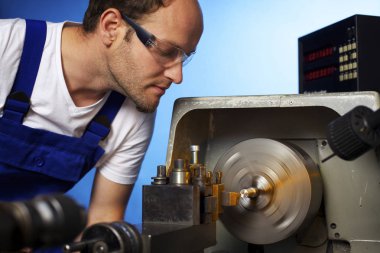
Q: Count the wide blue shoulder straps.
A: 2